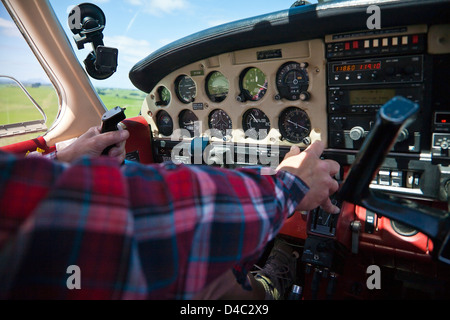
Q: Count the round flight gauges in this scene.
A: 10